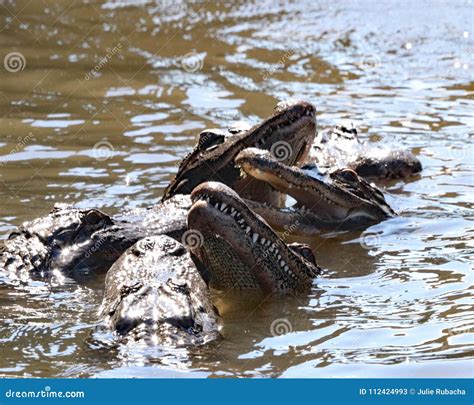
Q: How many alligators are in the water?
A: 6